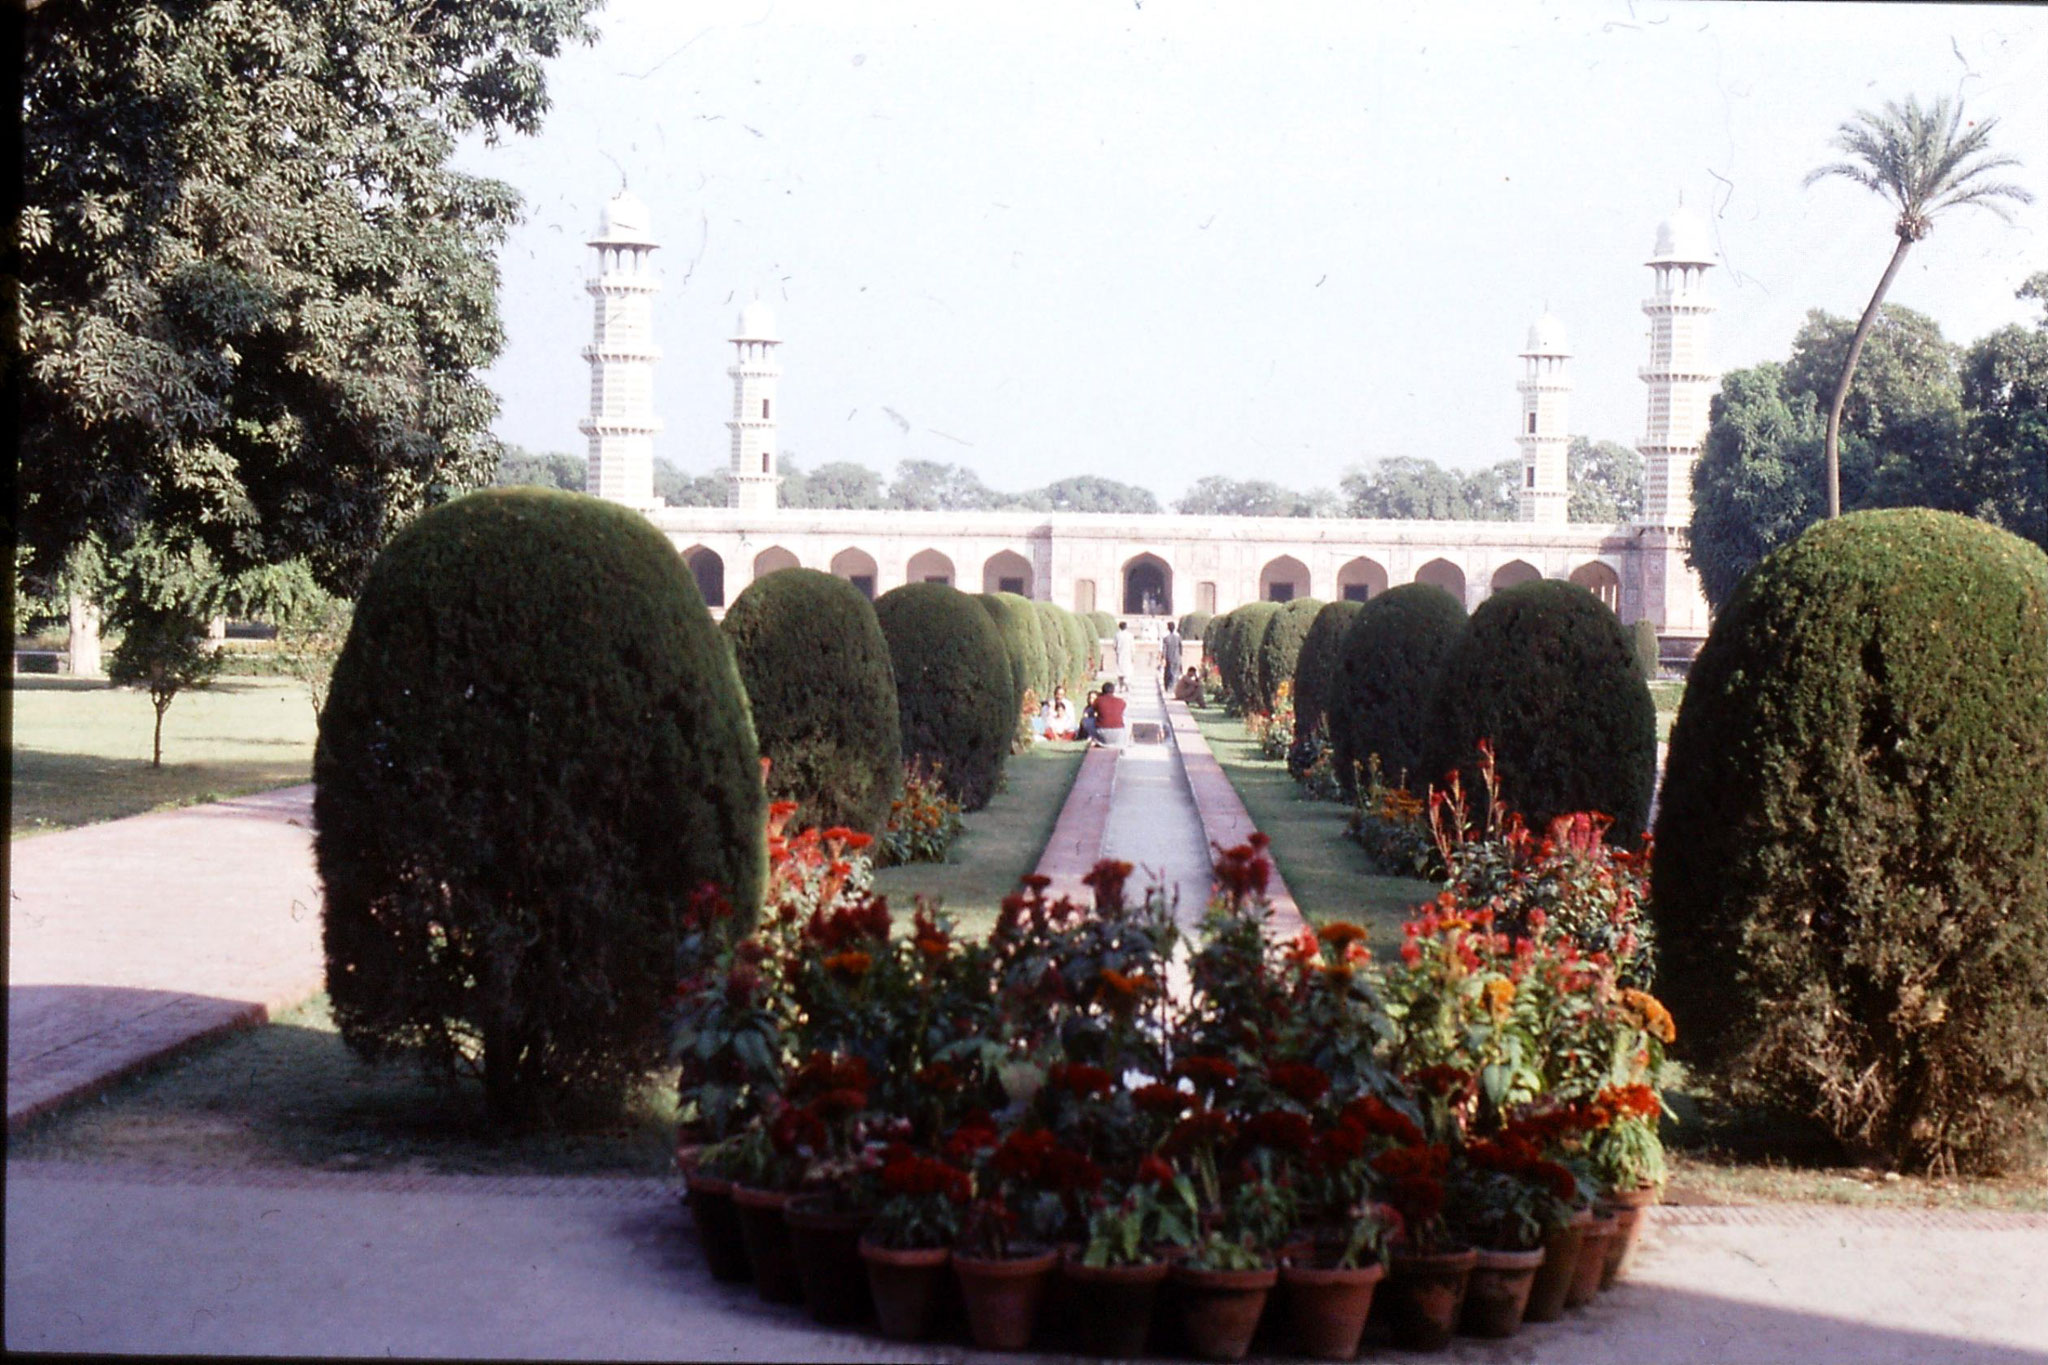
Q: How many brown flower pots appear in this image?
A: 13